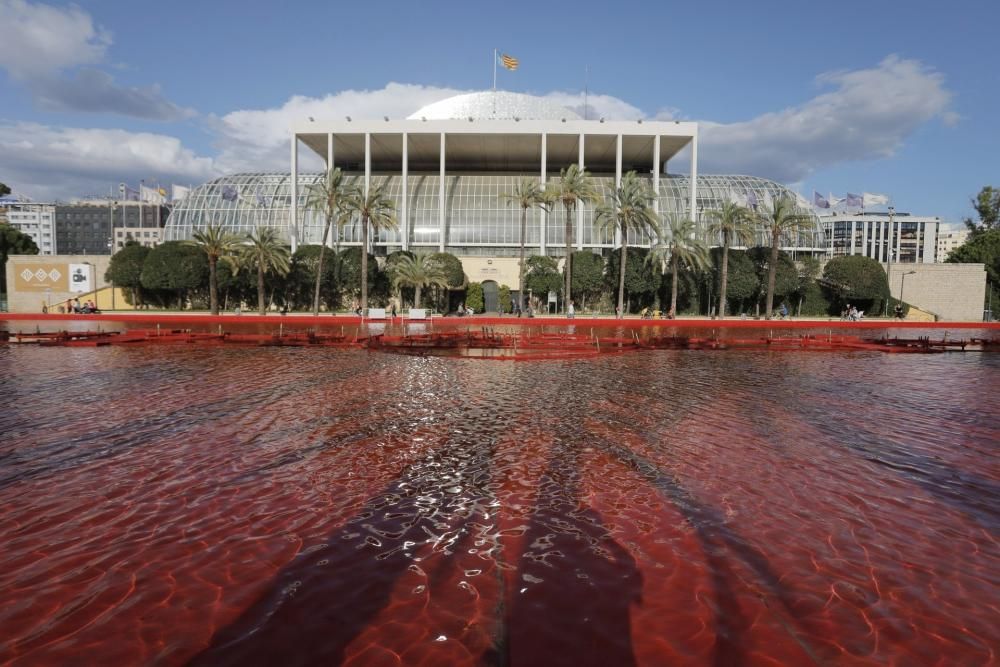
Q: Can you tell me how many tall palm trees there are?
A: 11